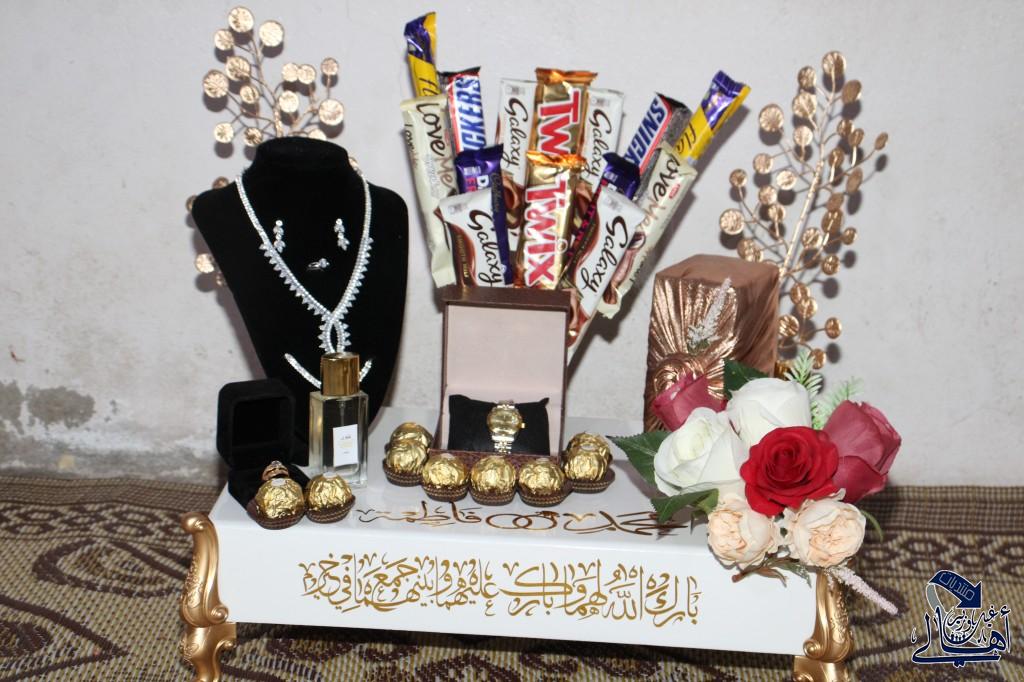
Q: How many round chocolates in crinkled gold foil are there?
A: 9